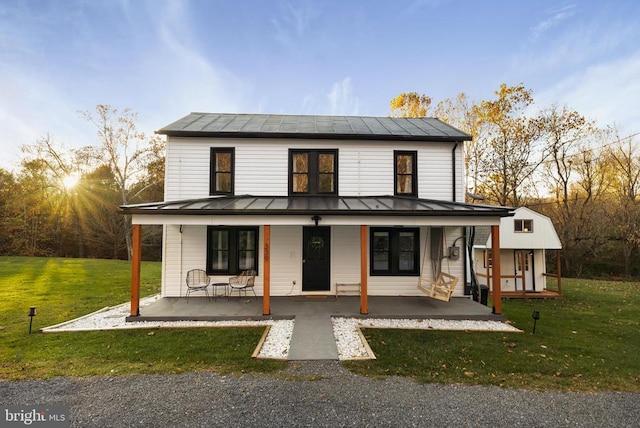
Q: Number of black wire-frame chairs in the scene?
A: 2